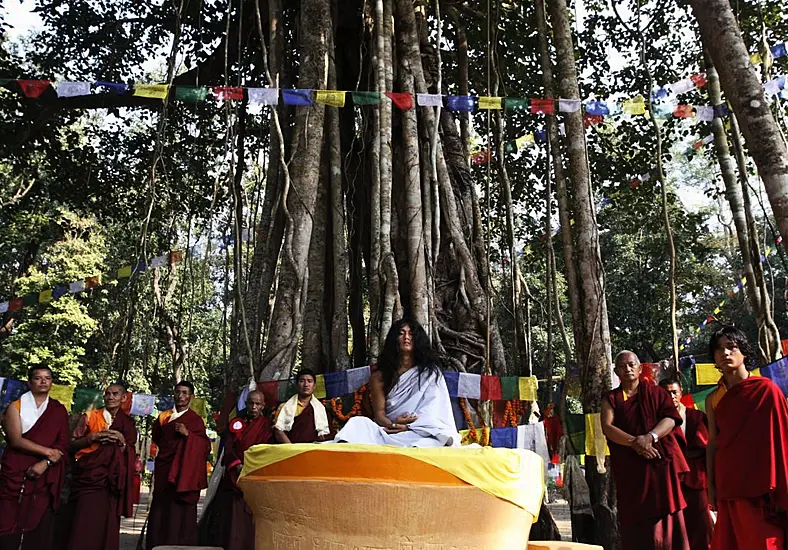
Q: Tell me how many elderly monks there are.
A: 3